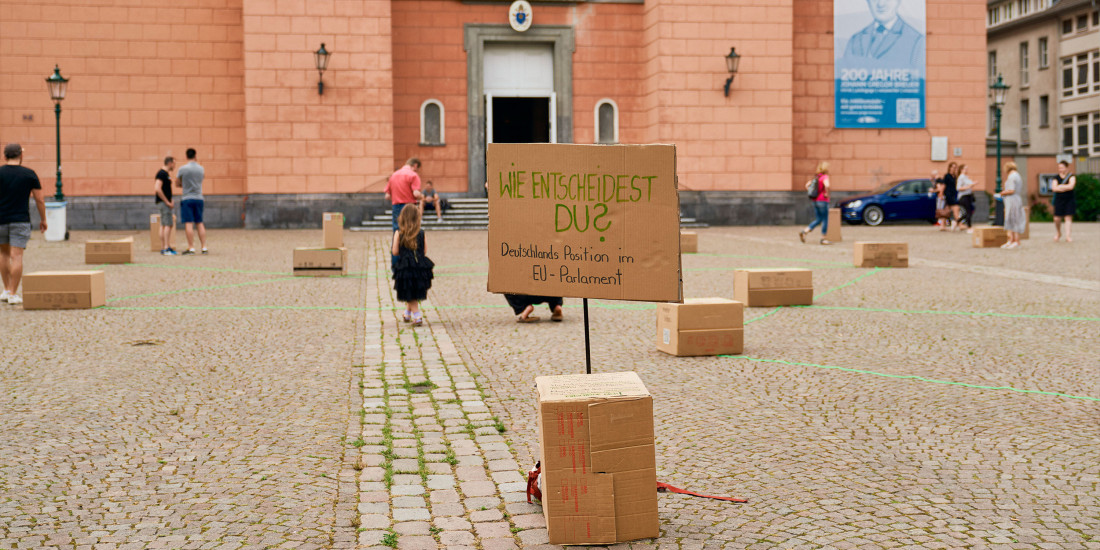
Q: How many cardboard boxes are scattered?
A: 13